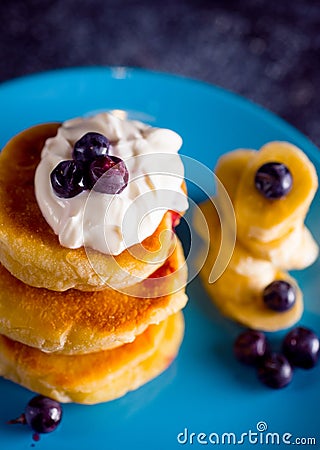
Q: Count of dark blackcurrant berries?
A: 9